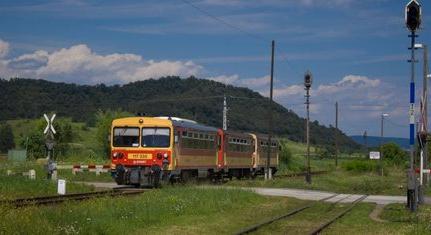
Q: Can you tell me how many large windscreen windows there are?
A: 2